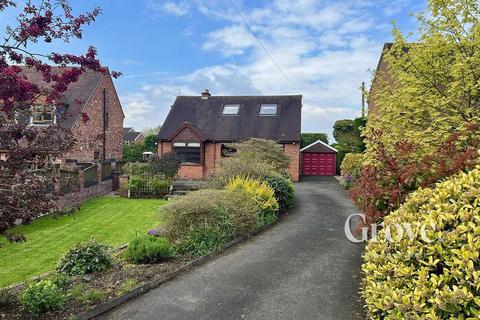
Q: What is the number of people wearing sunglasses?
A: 0